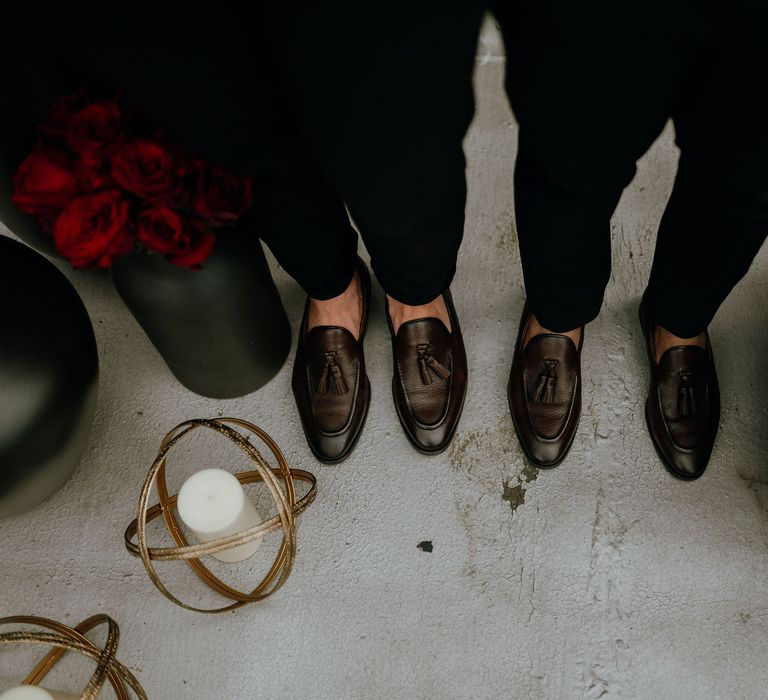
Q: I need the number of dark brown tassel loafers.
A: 4